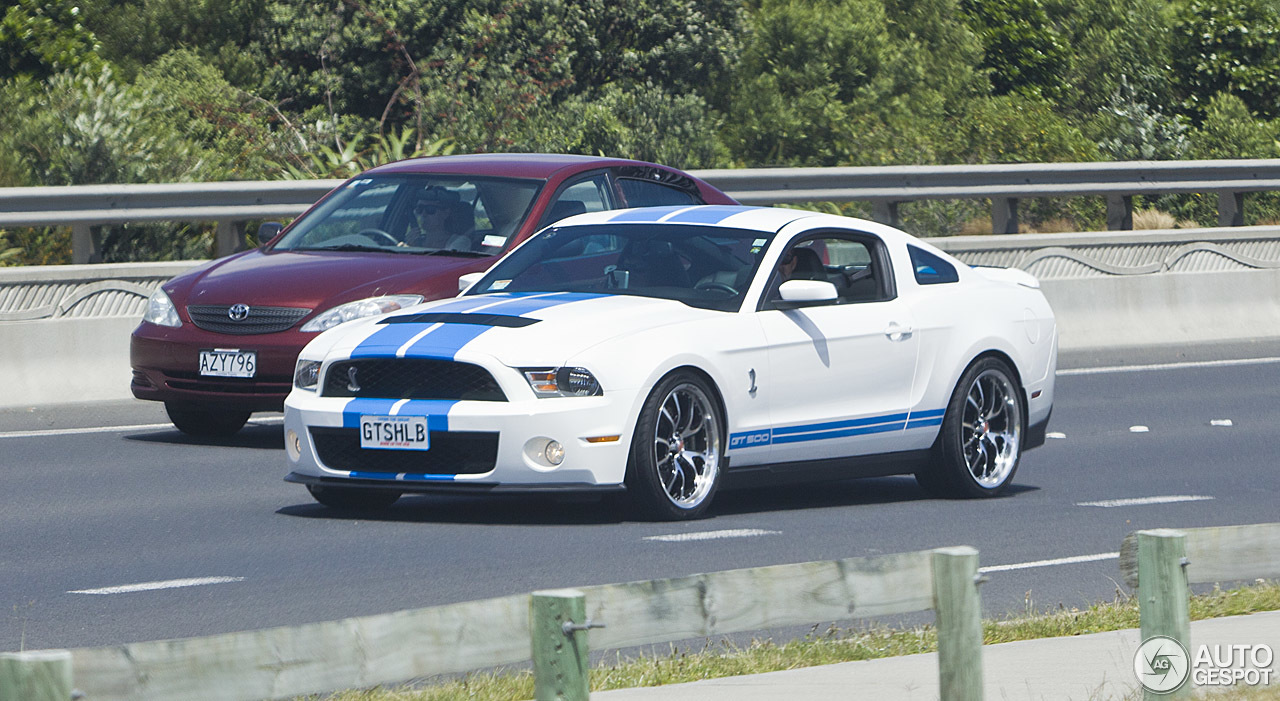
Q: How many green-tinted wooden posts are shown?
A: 4